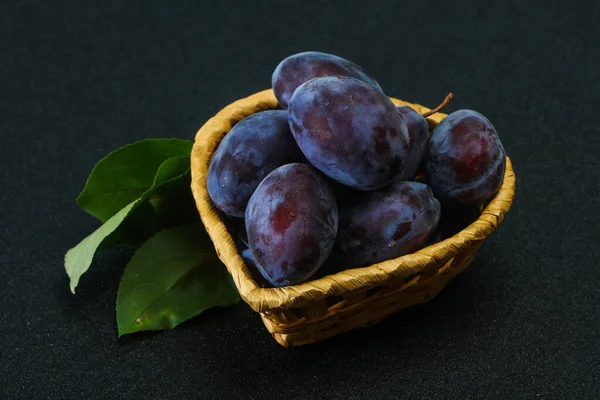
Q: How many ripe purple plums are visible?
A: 7